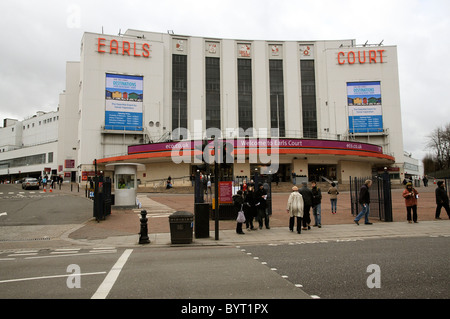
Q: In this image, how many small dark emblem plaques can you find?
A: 5